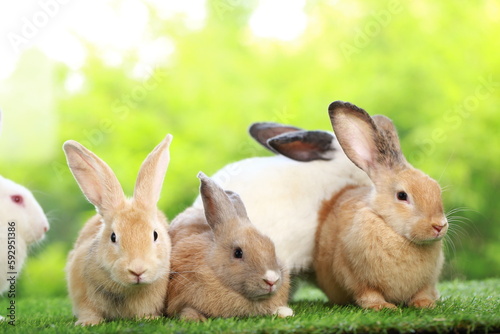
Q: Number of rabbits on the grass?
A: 5